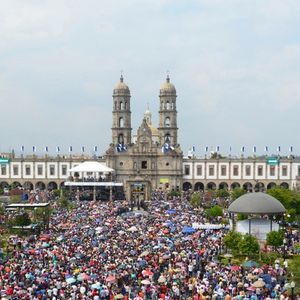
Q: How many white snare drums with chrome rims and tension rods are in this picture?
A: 0